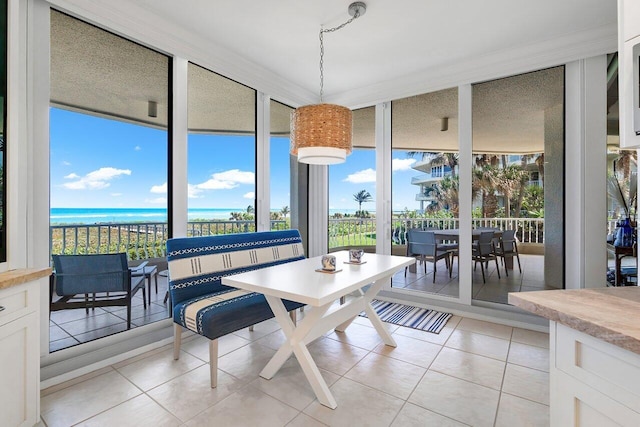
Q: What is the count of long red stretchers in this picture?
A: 0